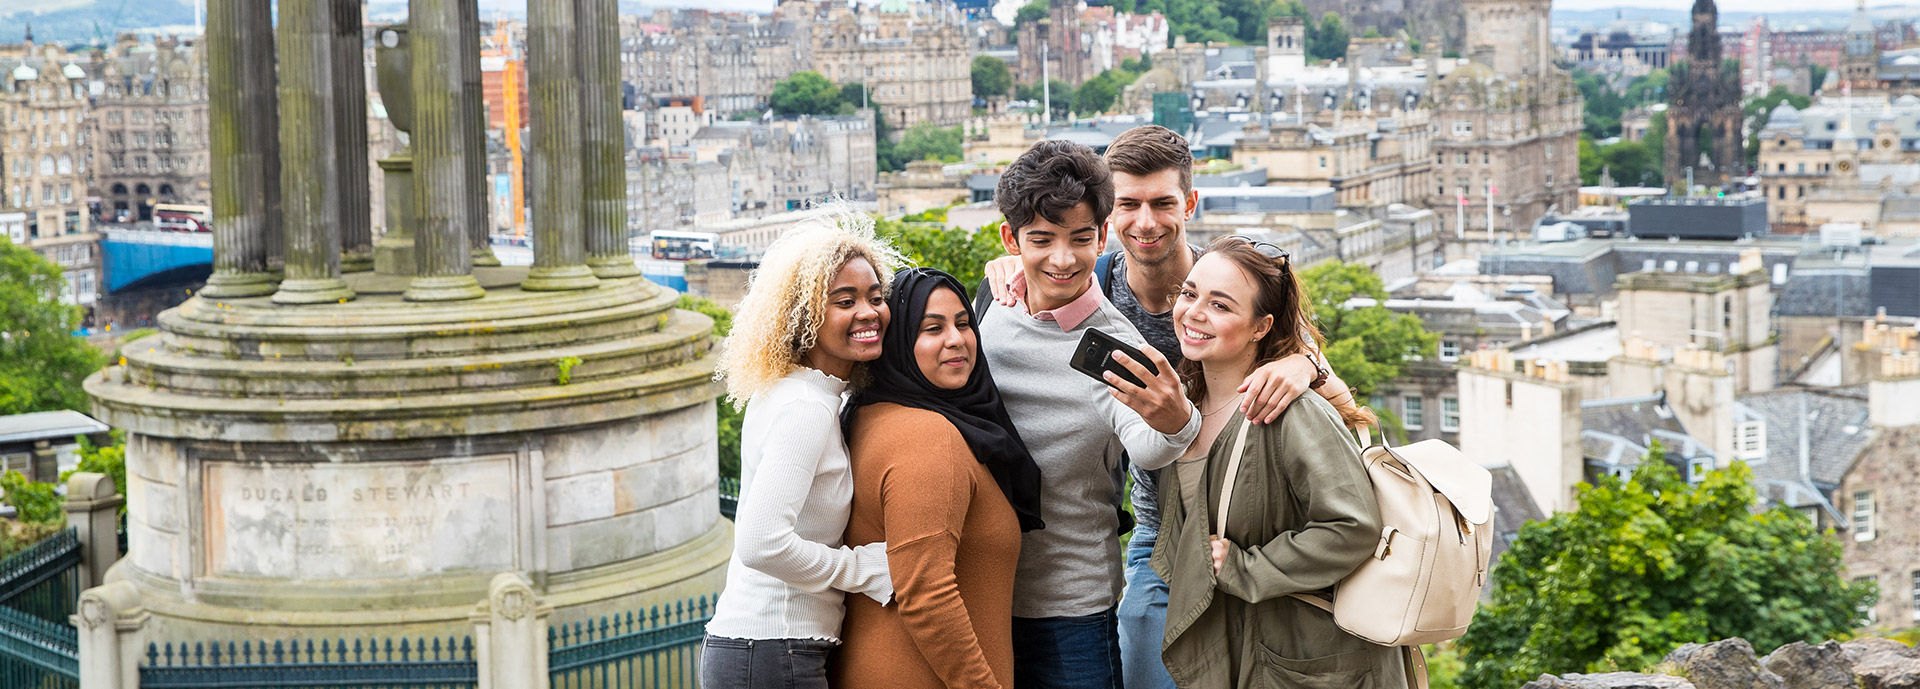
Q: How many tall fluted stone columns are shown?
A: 8